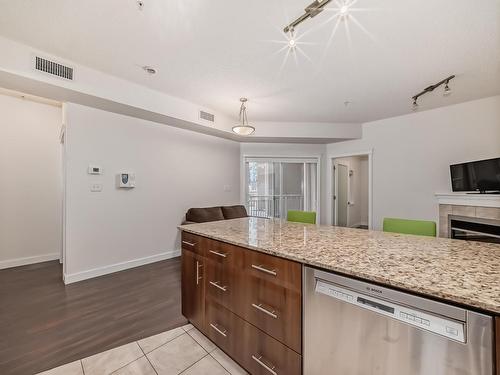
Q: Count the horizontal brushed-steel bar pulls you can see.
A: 7